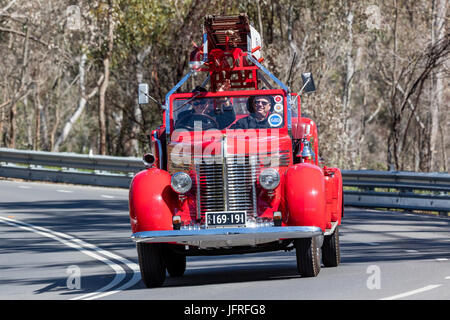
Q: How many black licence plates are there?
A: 1